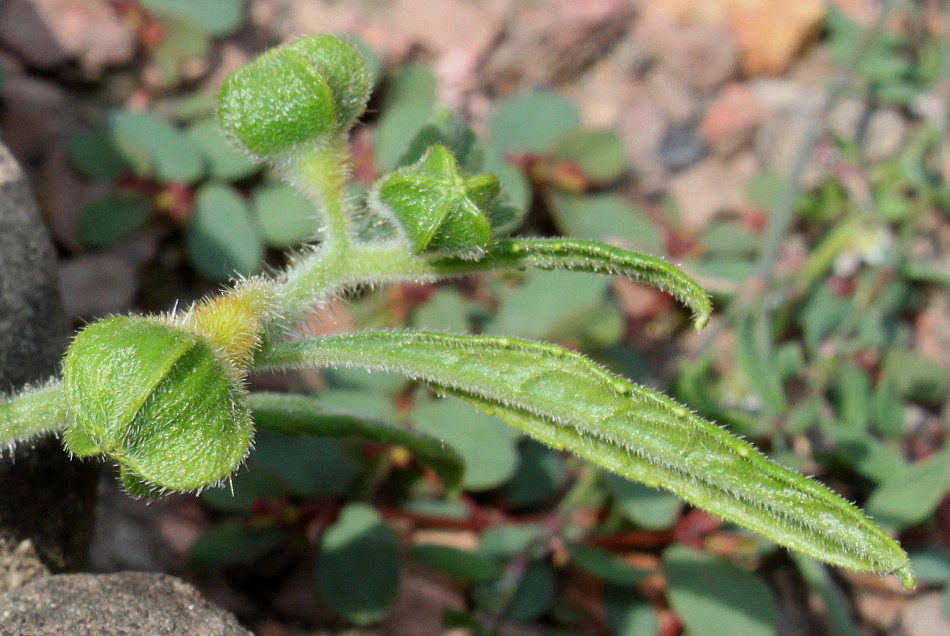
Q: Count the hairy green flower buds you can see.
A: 3